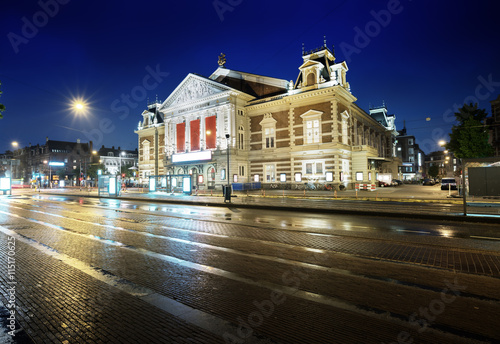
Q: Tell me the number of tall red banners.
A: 3